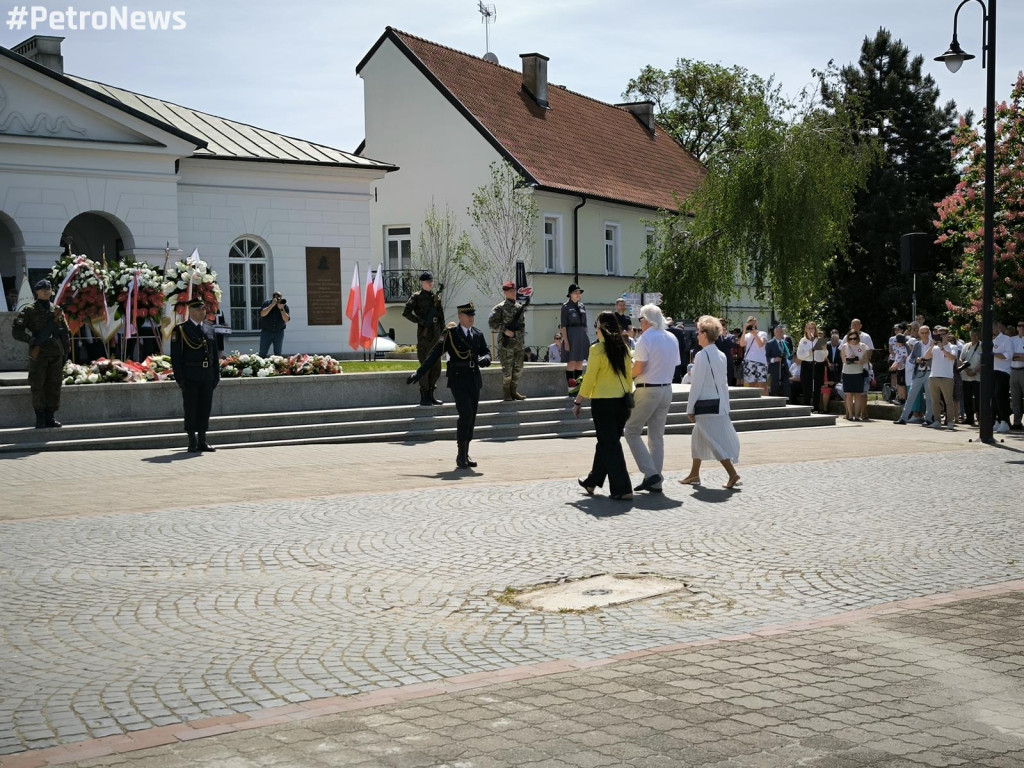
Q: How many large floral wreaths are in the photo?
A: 3